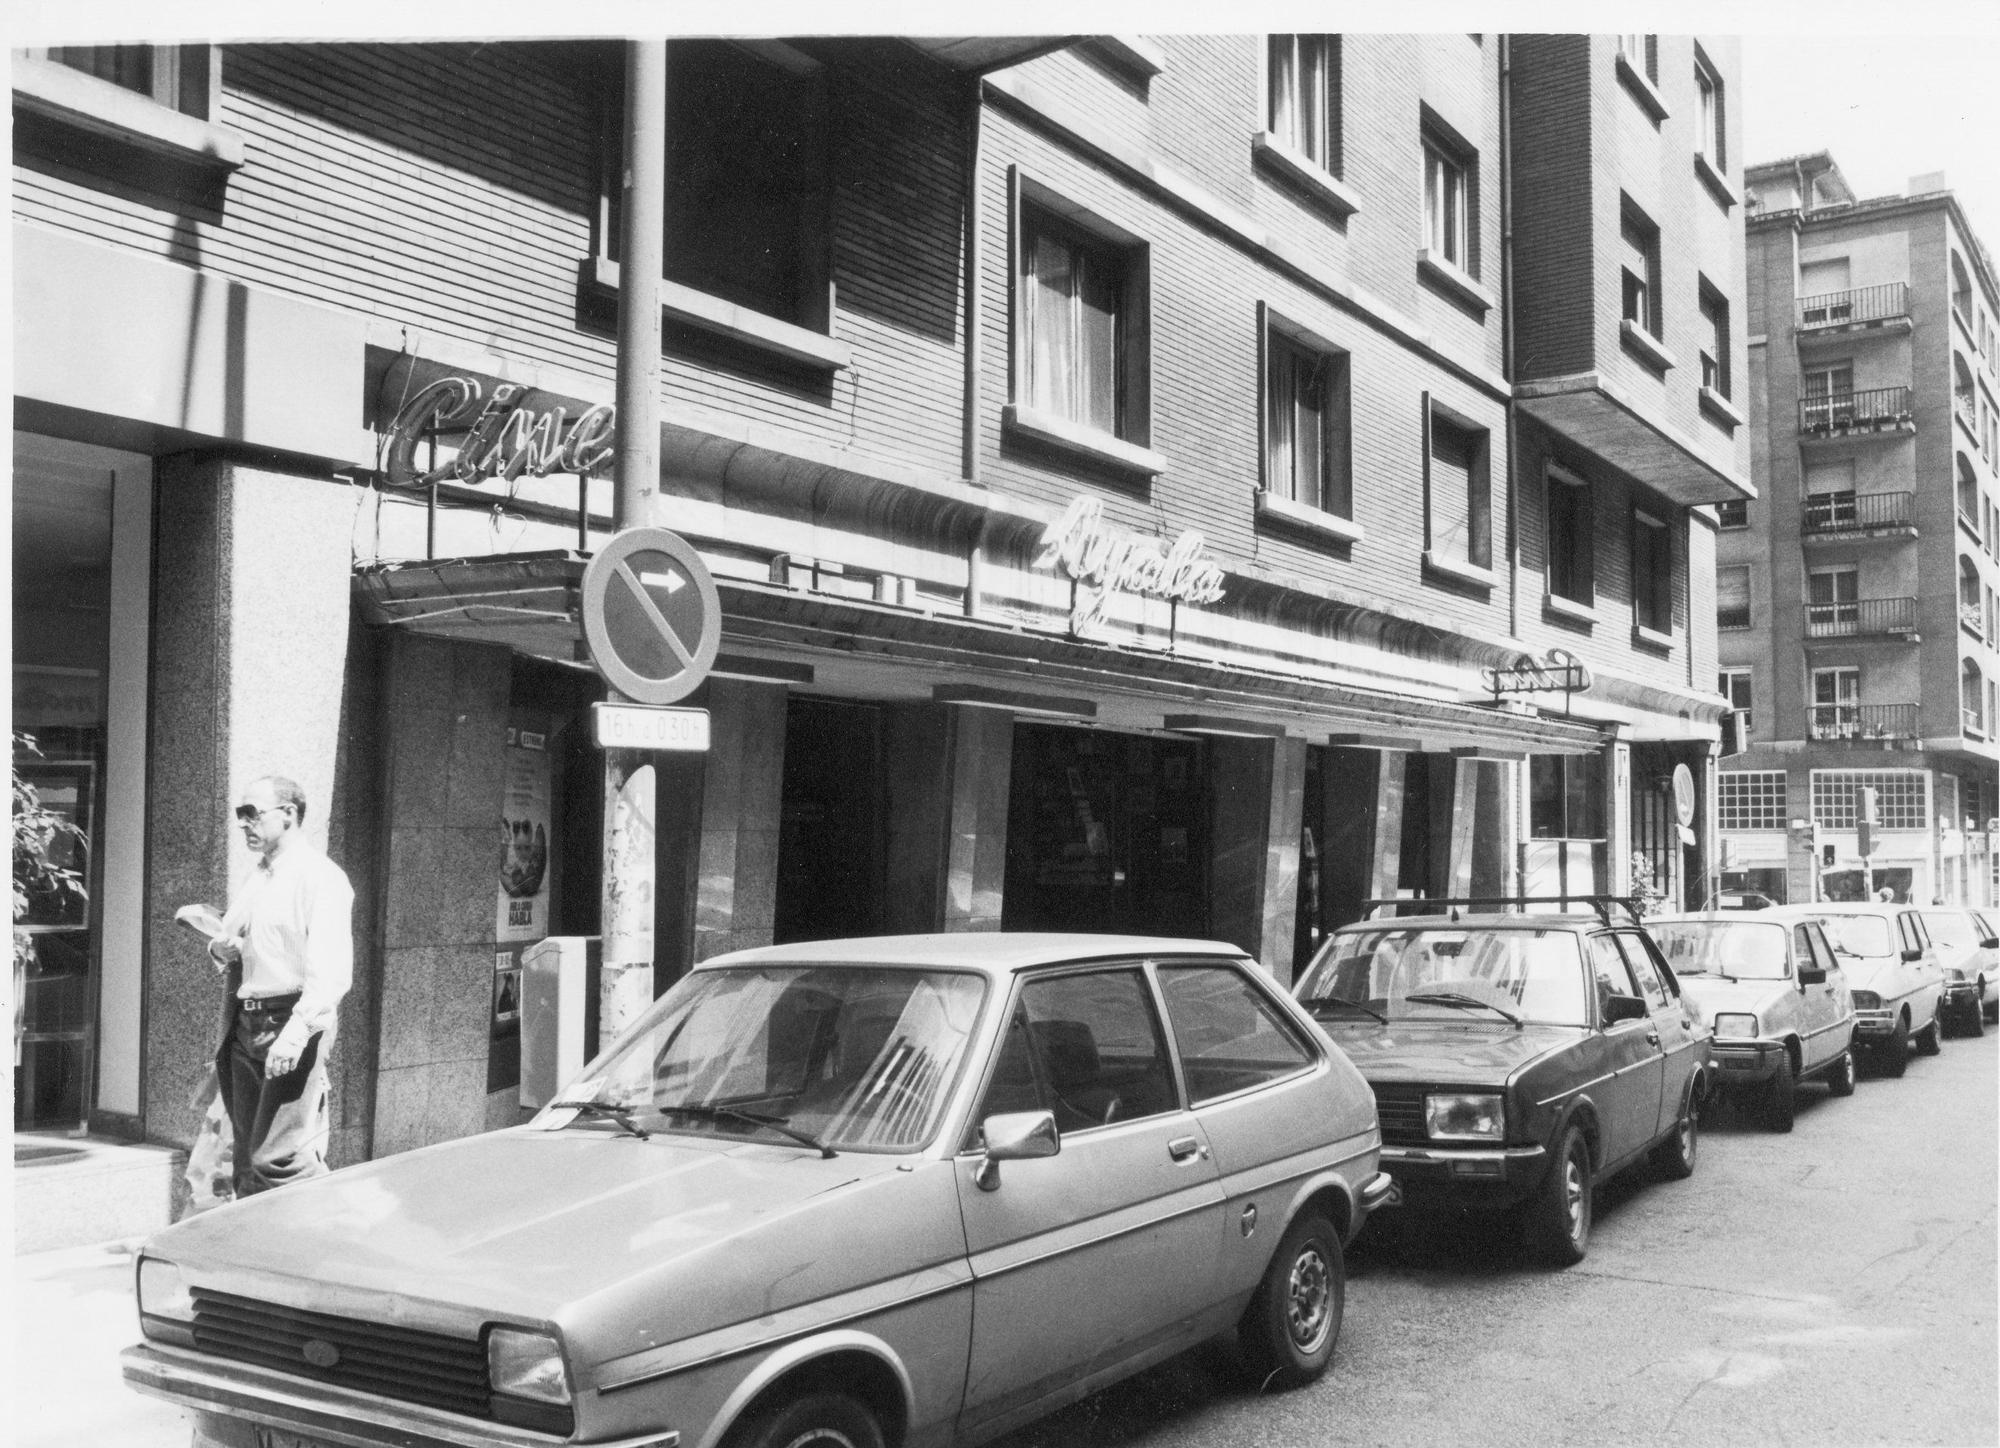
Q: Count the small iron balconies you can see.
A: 5